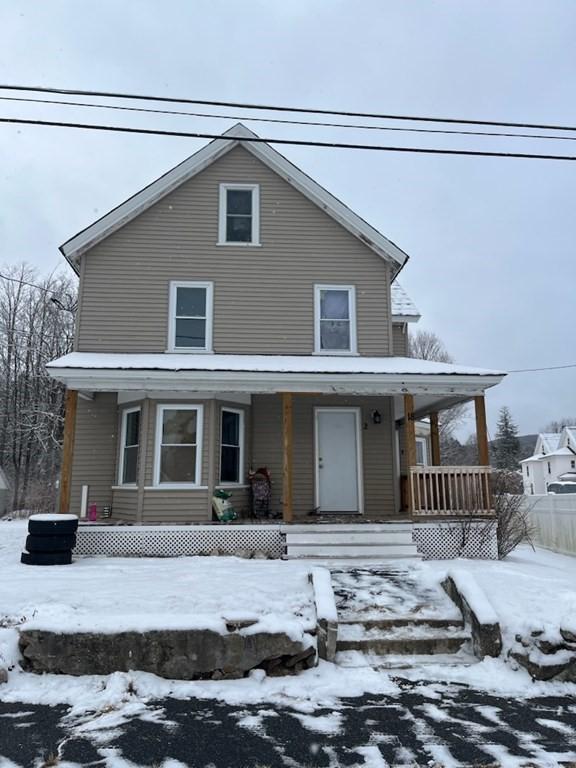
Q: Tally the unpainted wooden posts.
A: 5